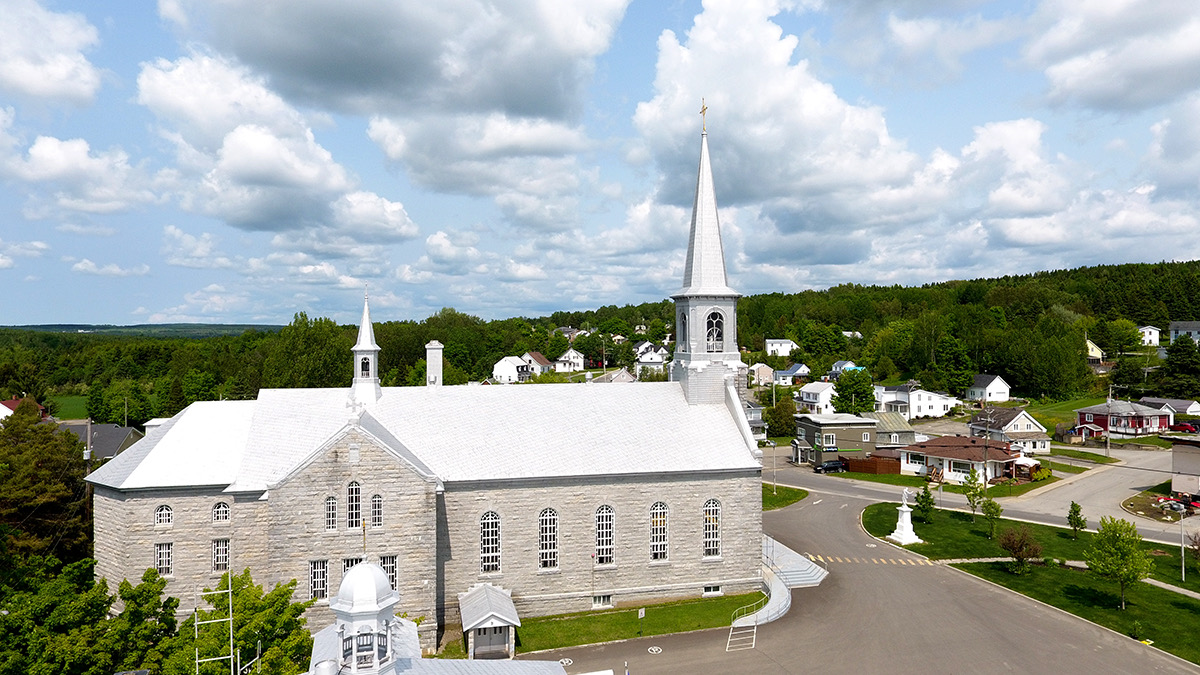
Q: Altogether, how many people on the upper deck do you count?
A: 0